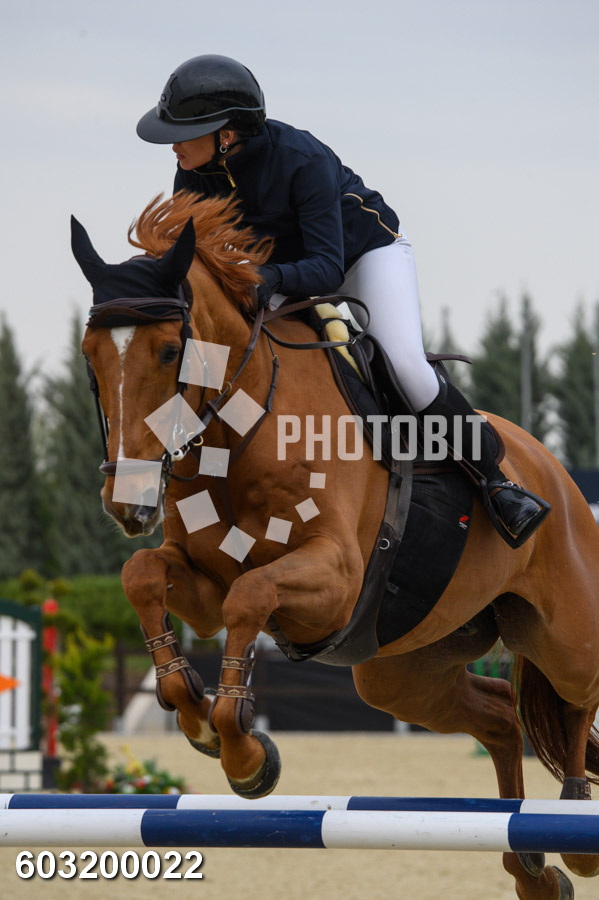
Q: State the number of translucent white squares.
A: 10